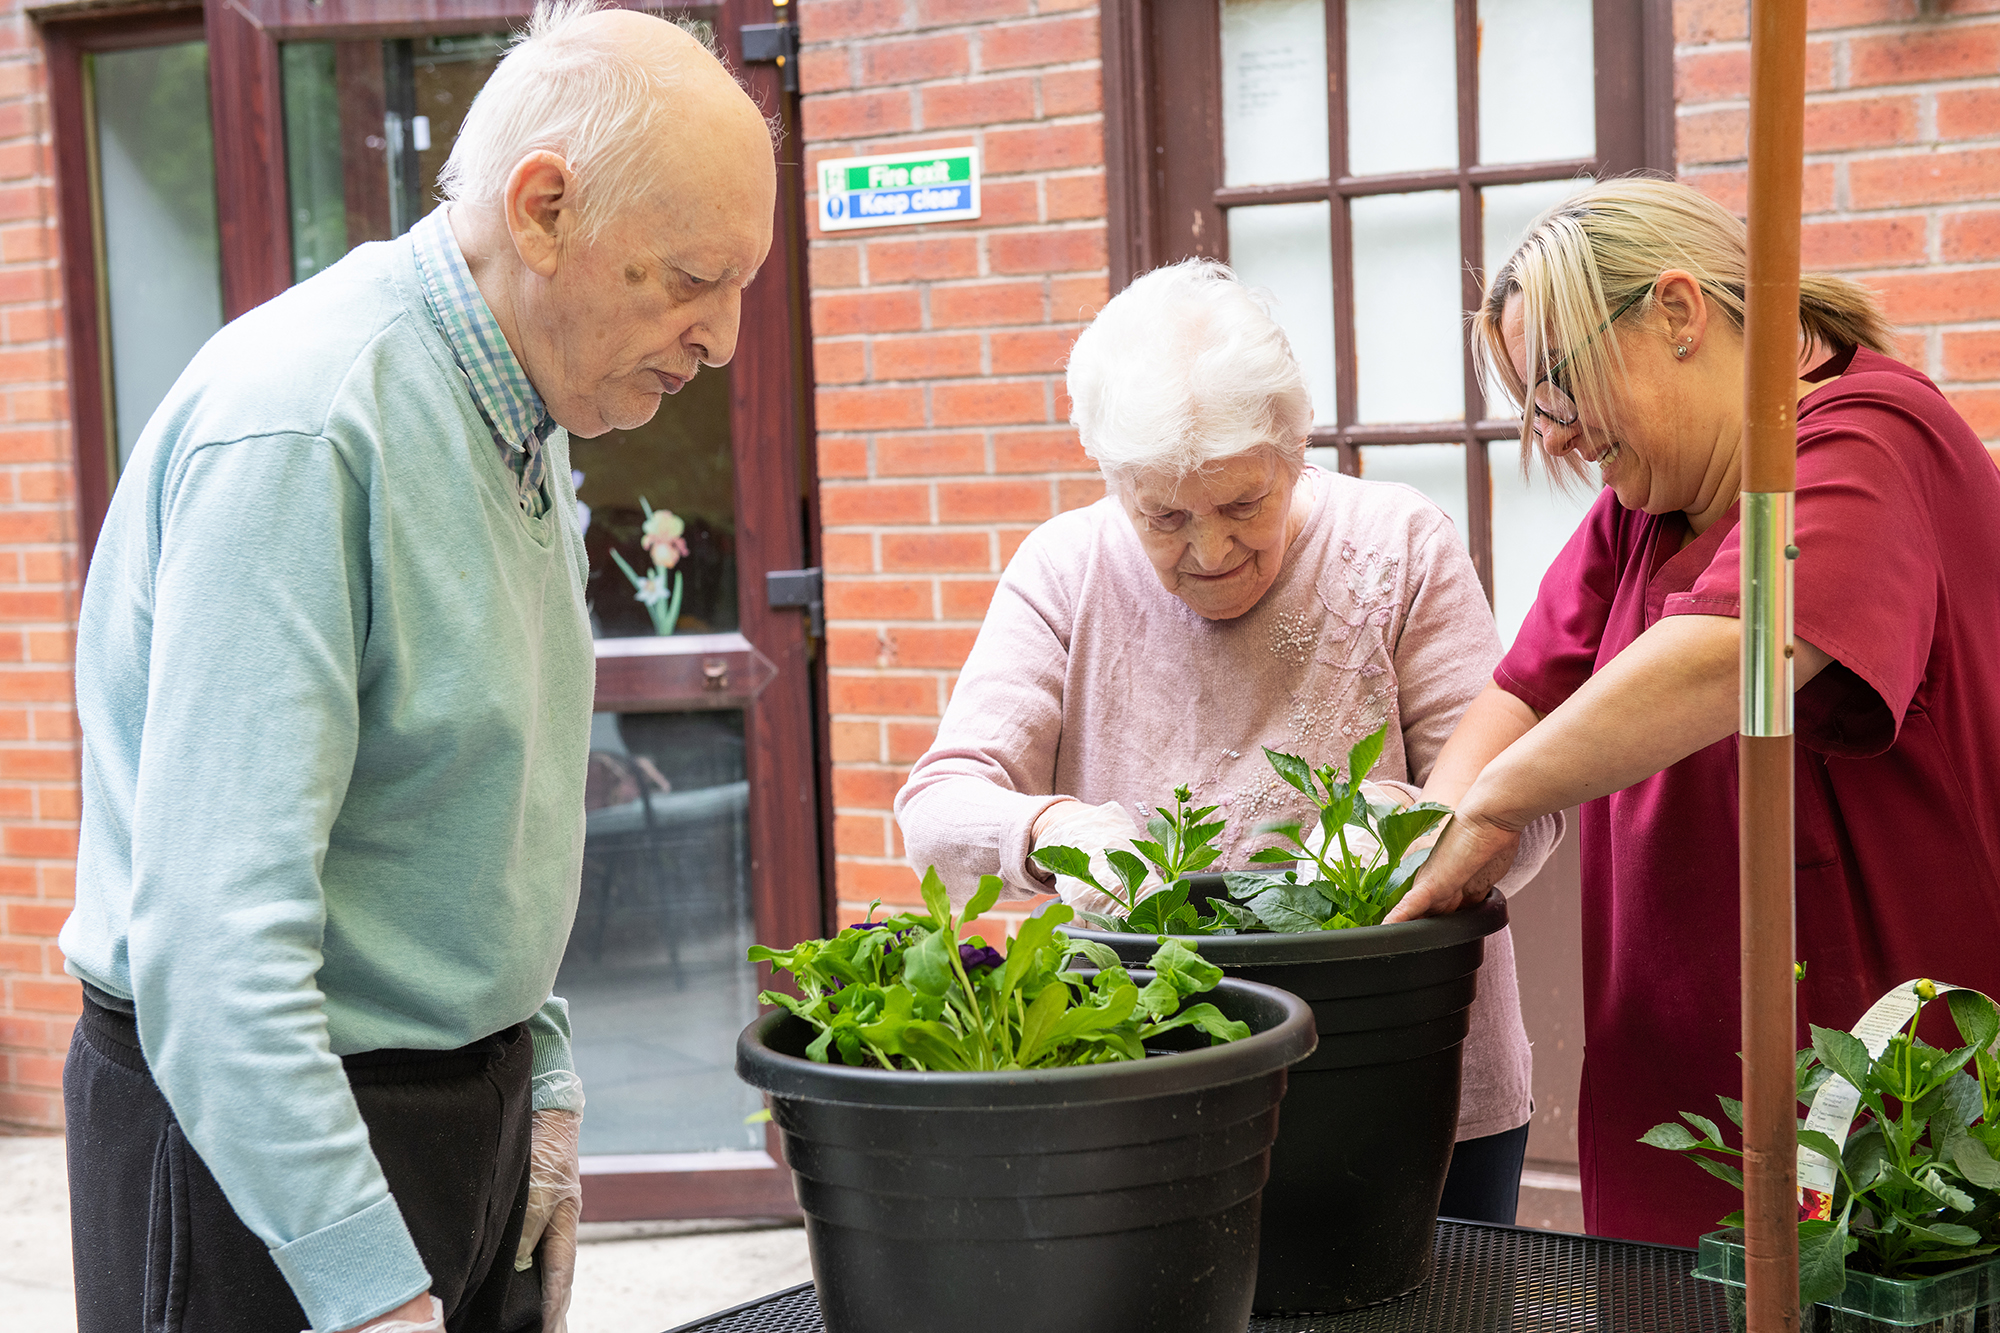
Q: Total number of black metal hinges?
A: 2